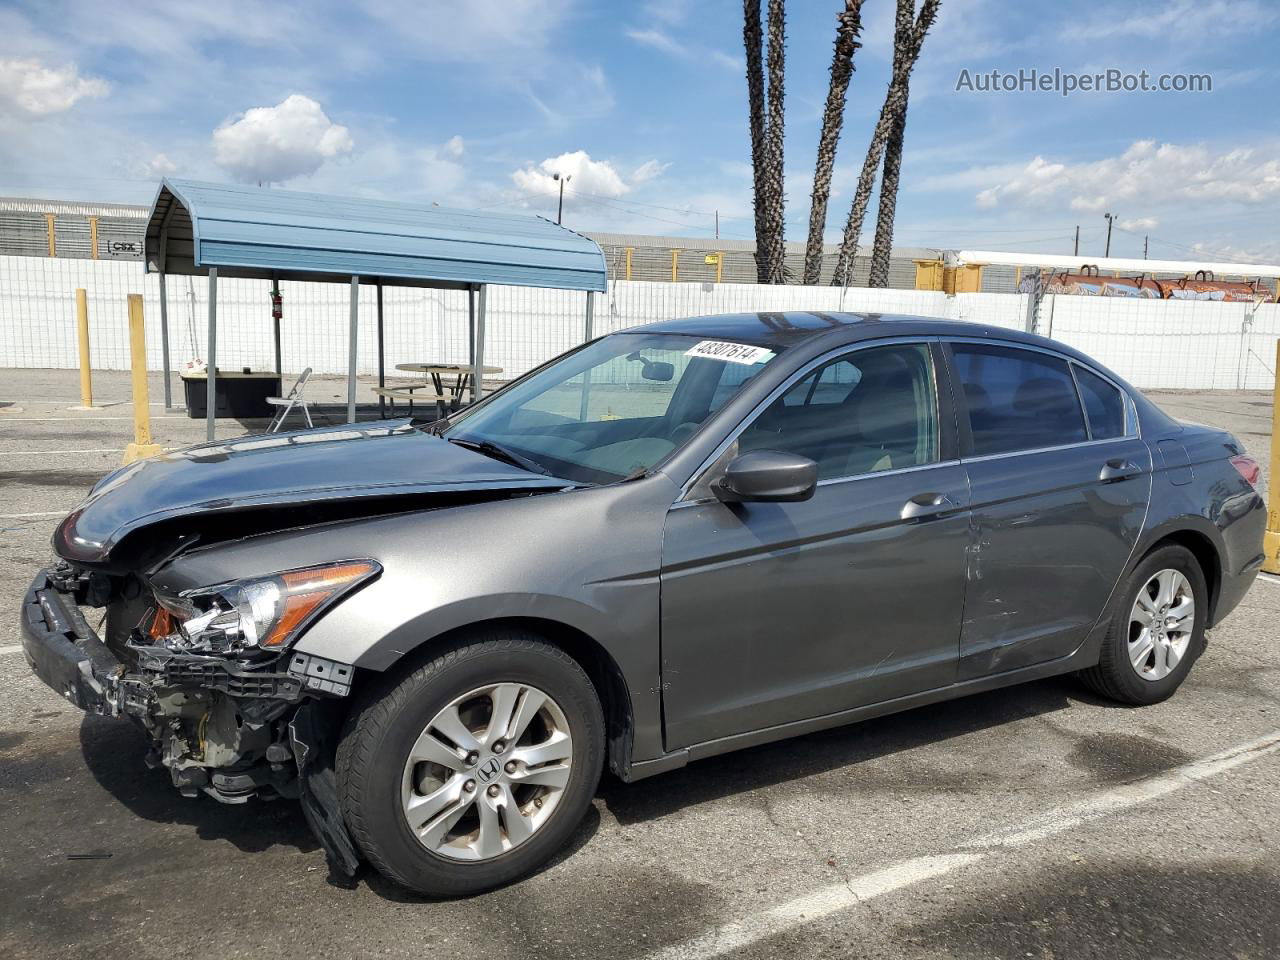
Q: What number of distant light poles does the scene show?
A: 2